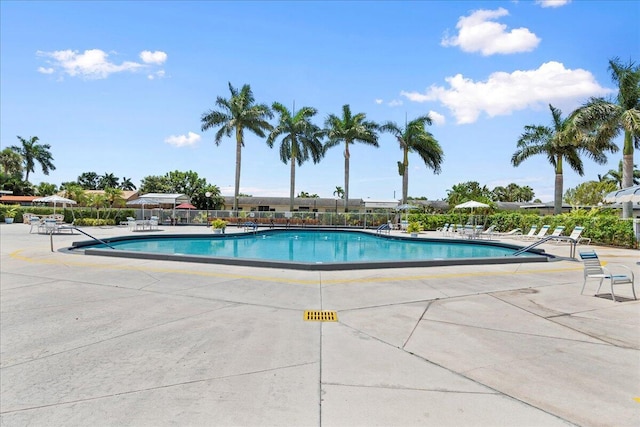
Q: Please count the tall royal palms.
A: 6